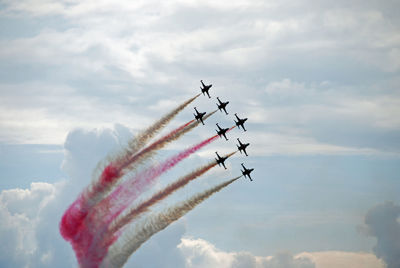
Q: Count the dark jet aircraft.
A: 8